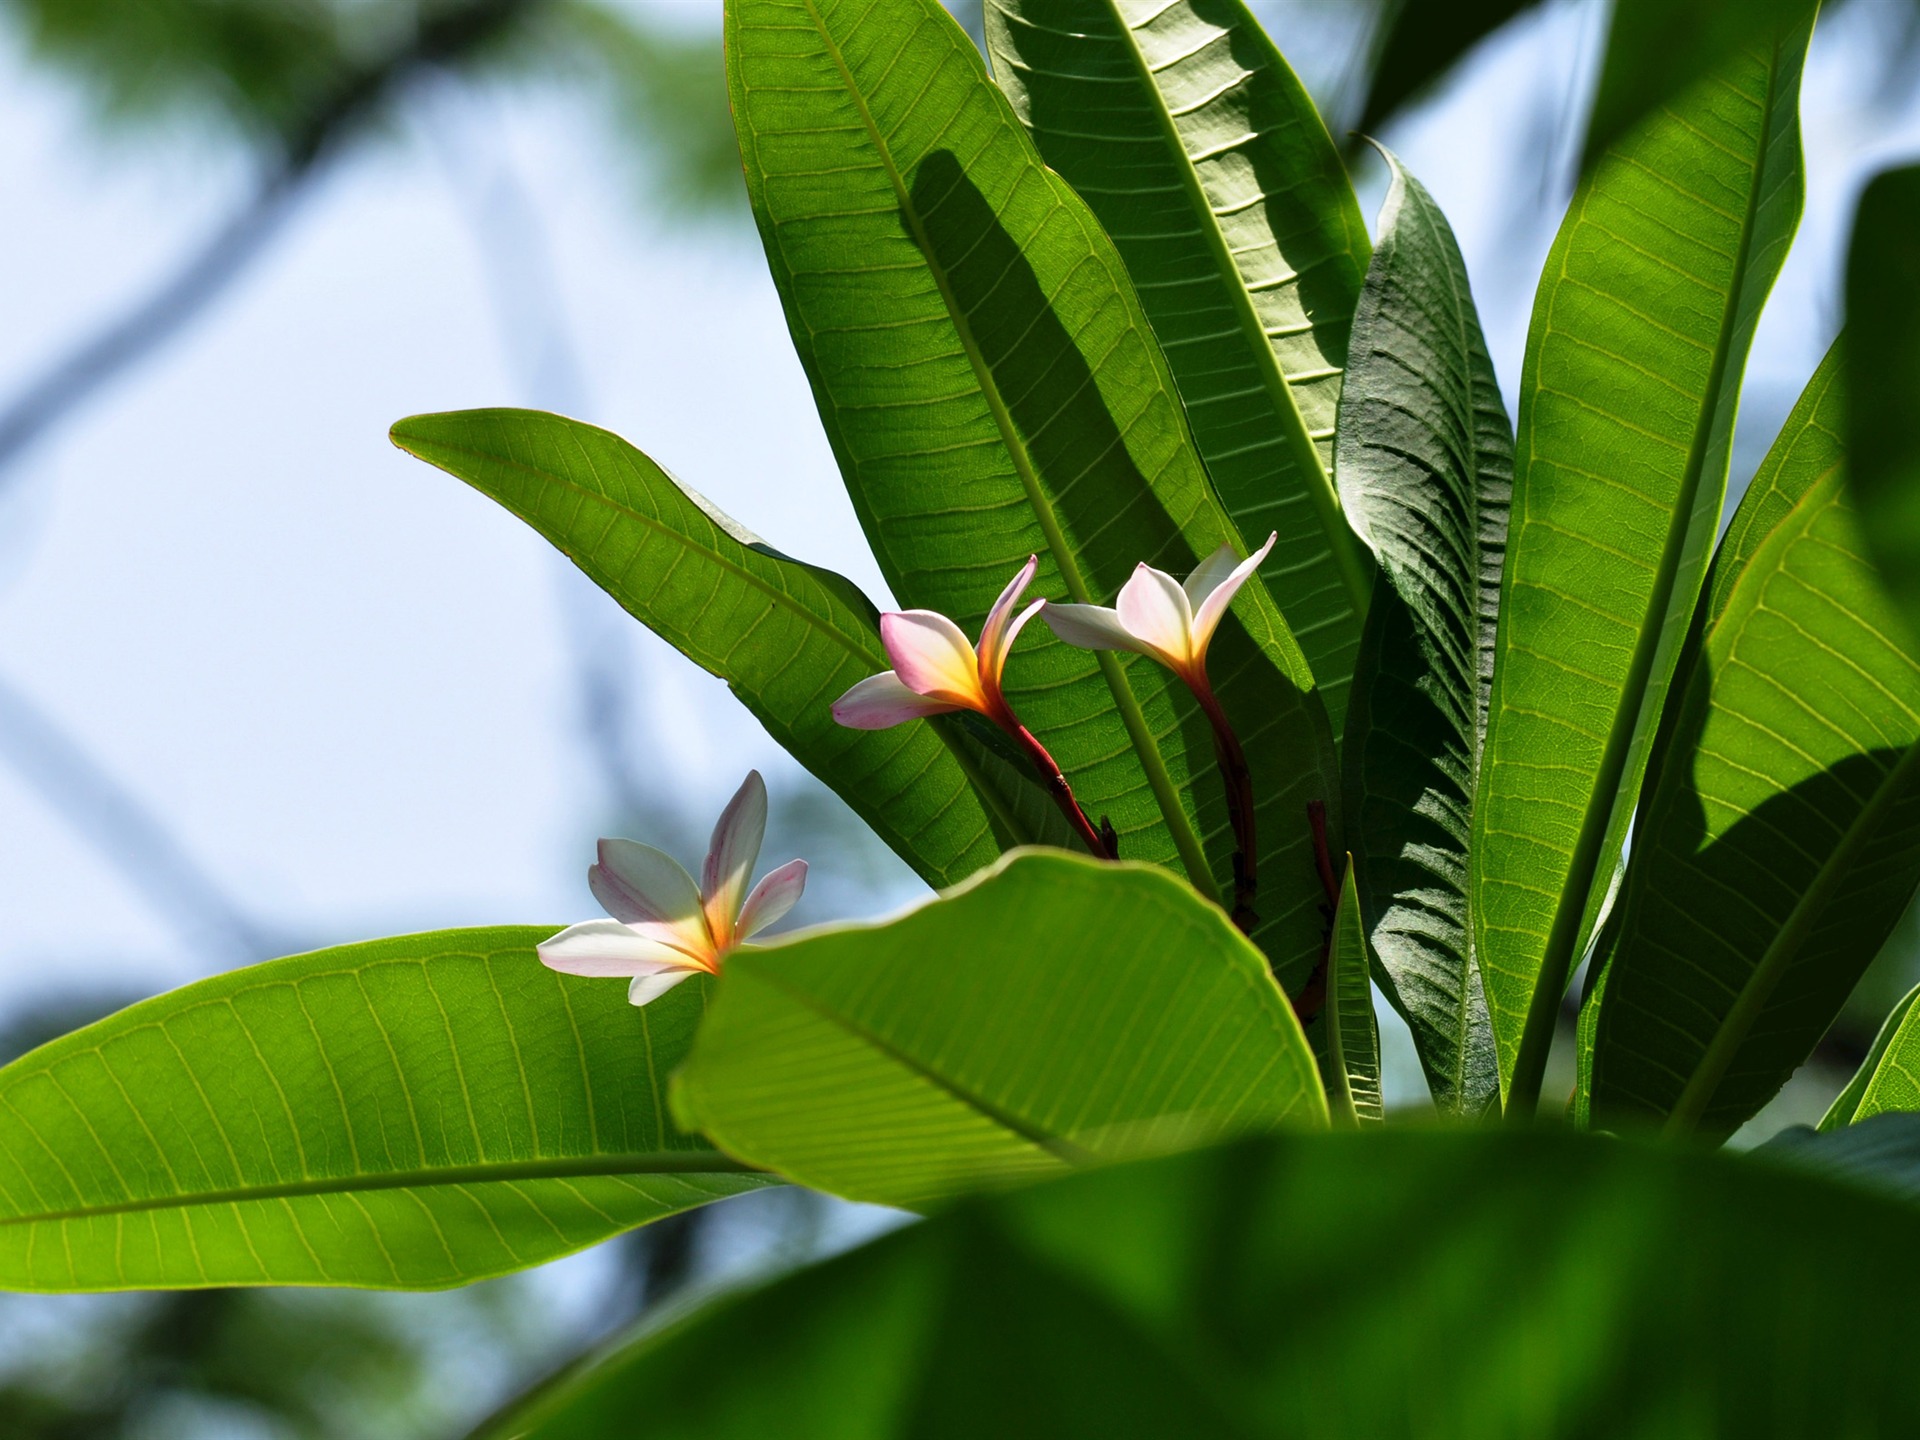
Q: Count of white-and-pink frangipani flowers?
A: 3